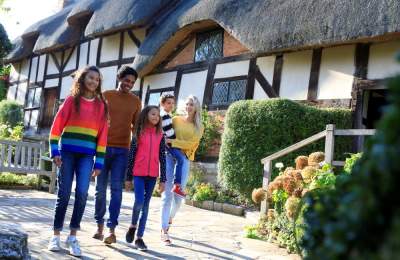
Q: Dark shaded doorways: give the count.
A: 1